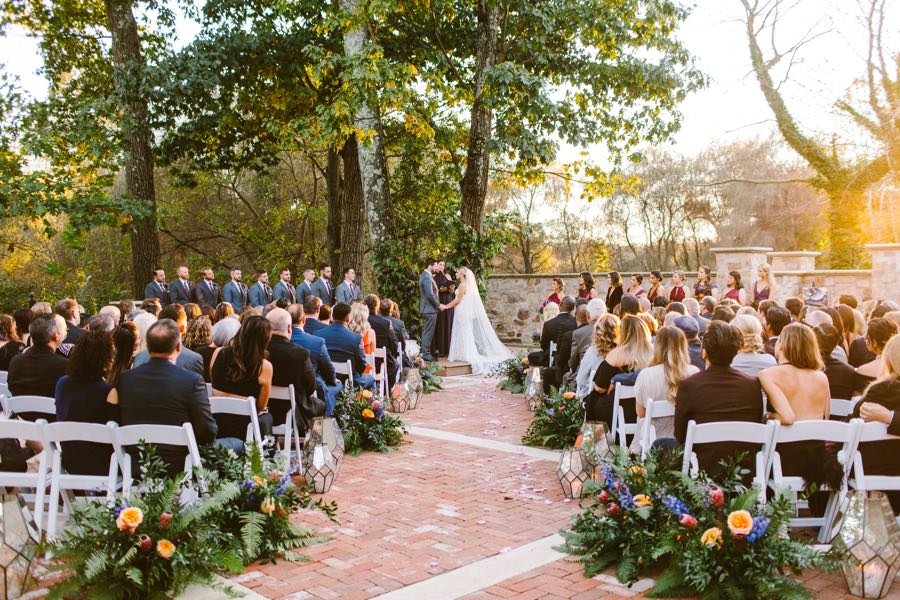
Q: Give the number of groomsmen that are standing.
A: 9